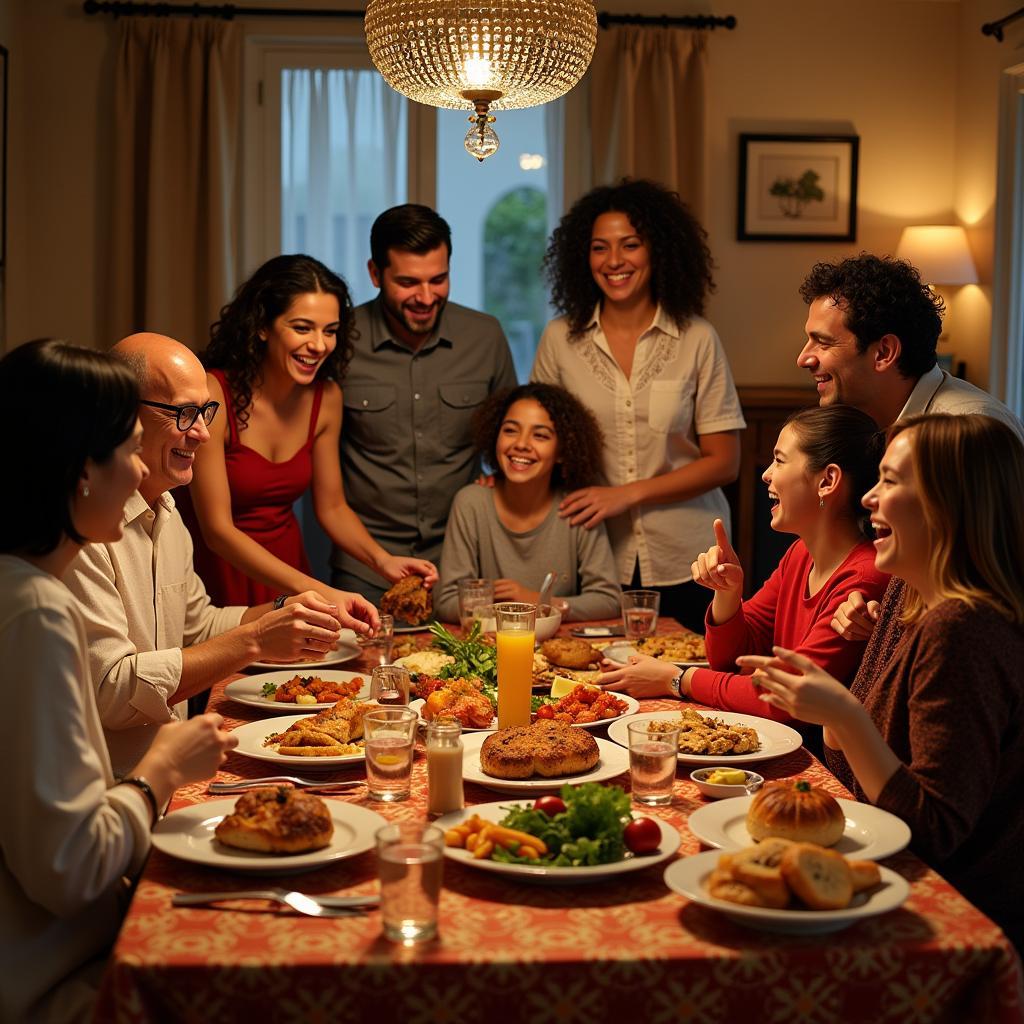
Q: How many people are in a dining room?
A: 9